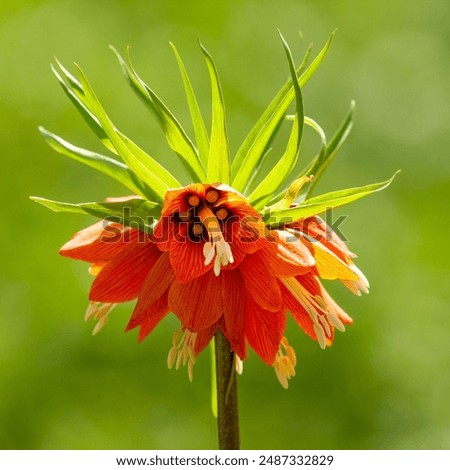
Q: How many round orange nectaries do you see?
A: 5